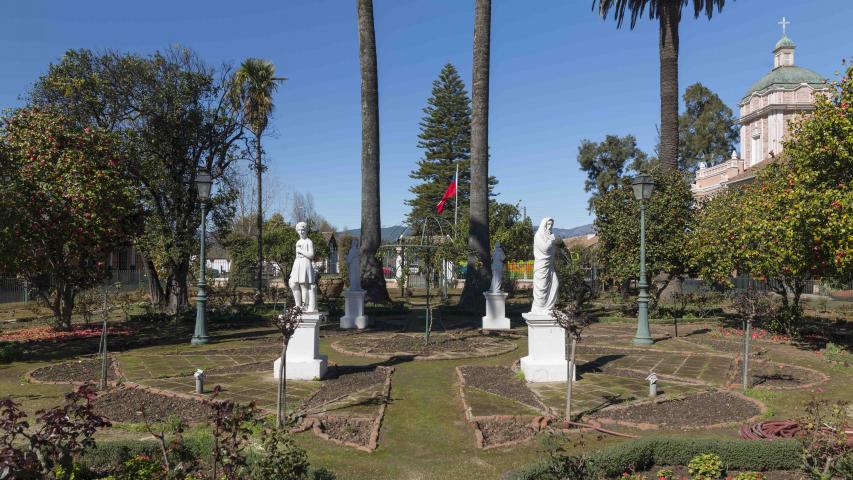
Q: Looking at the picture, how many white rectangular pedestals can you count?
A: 4